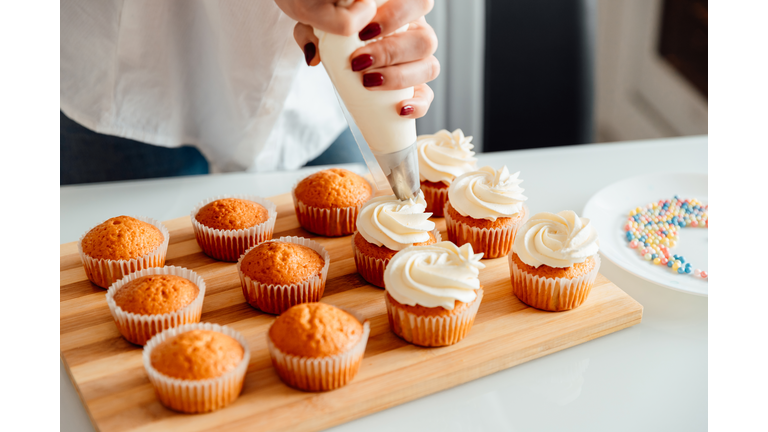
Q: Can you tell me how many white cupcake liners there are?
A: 12